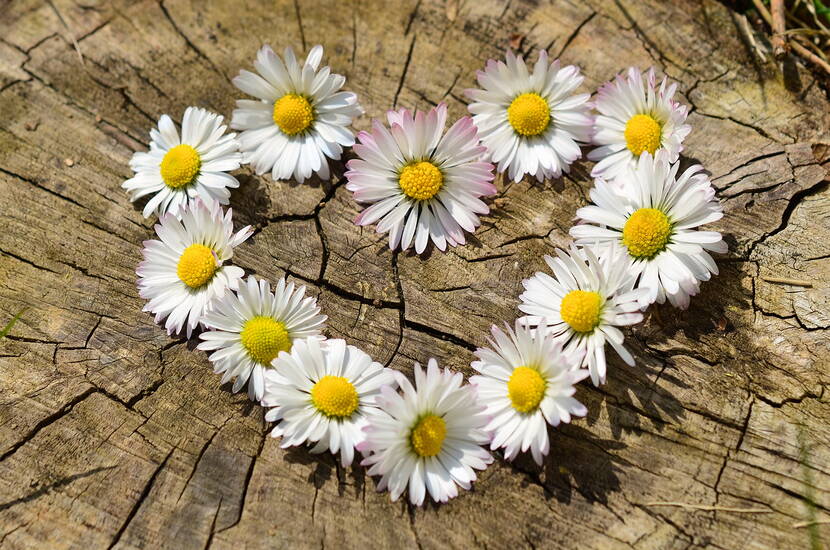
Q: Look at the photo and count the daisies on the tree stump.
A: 12